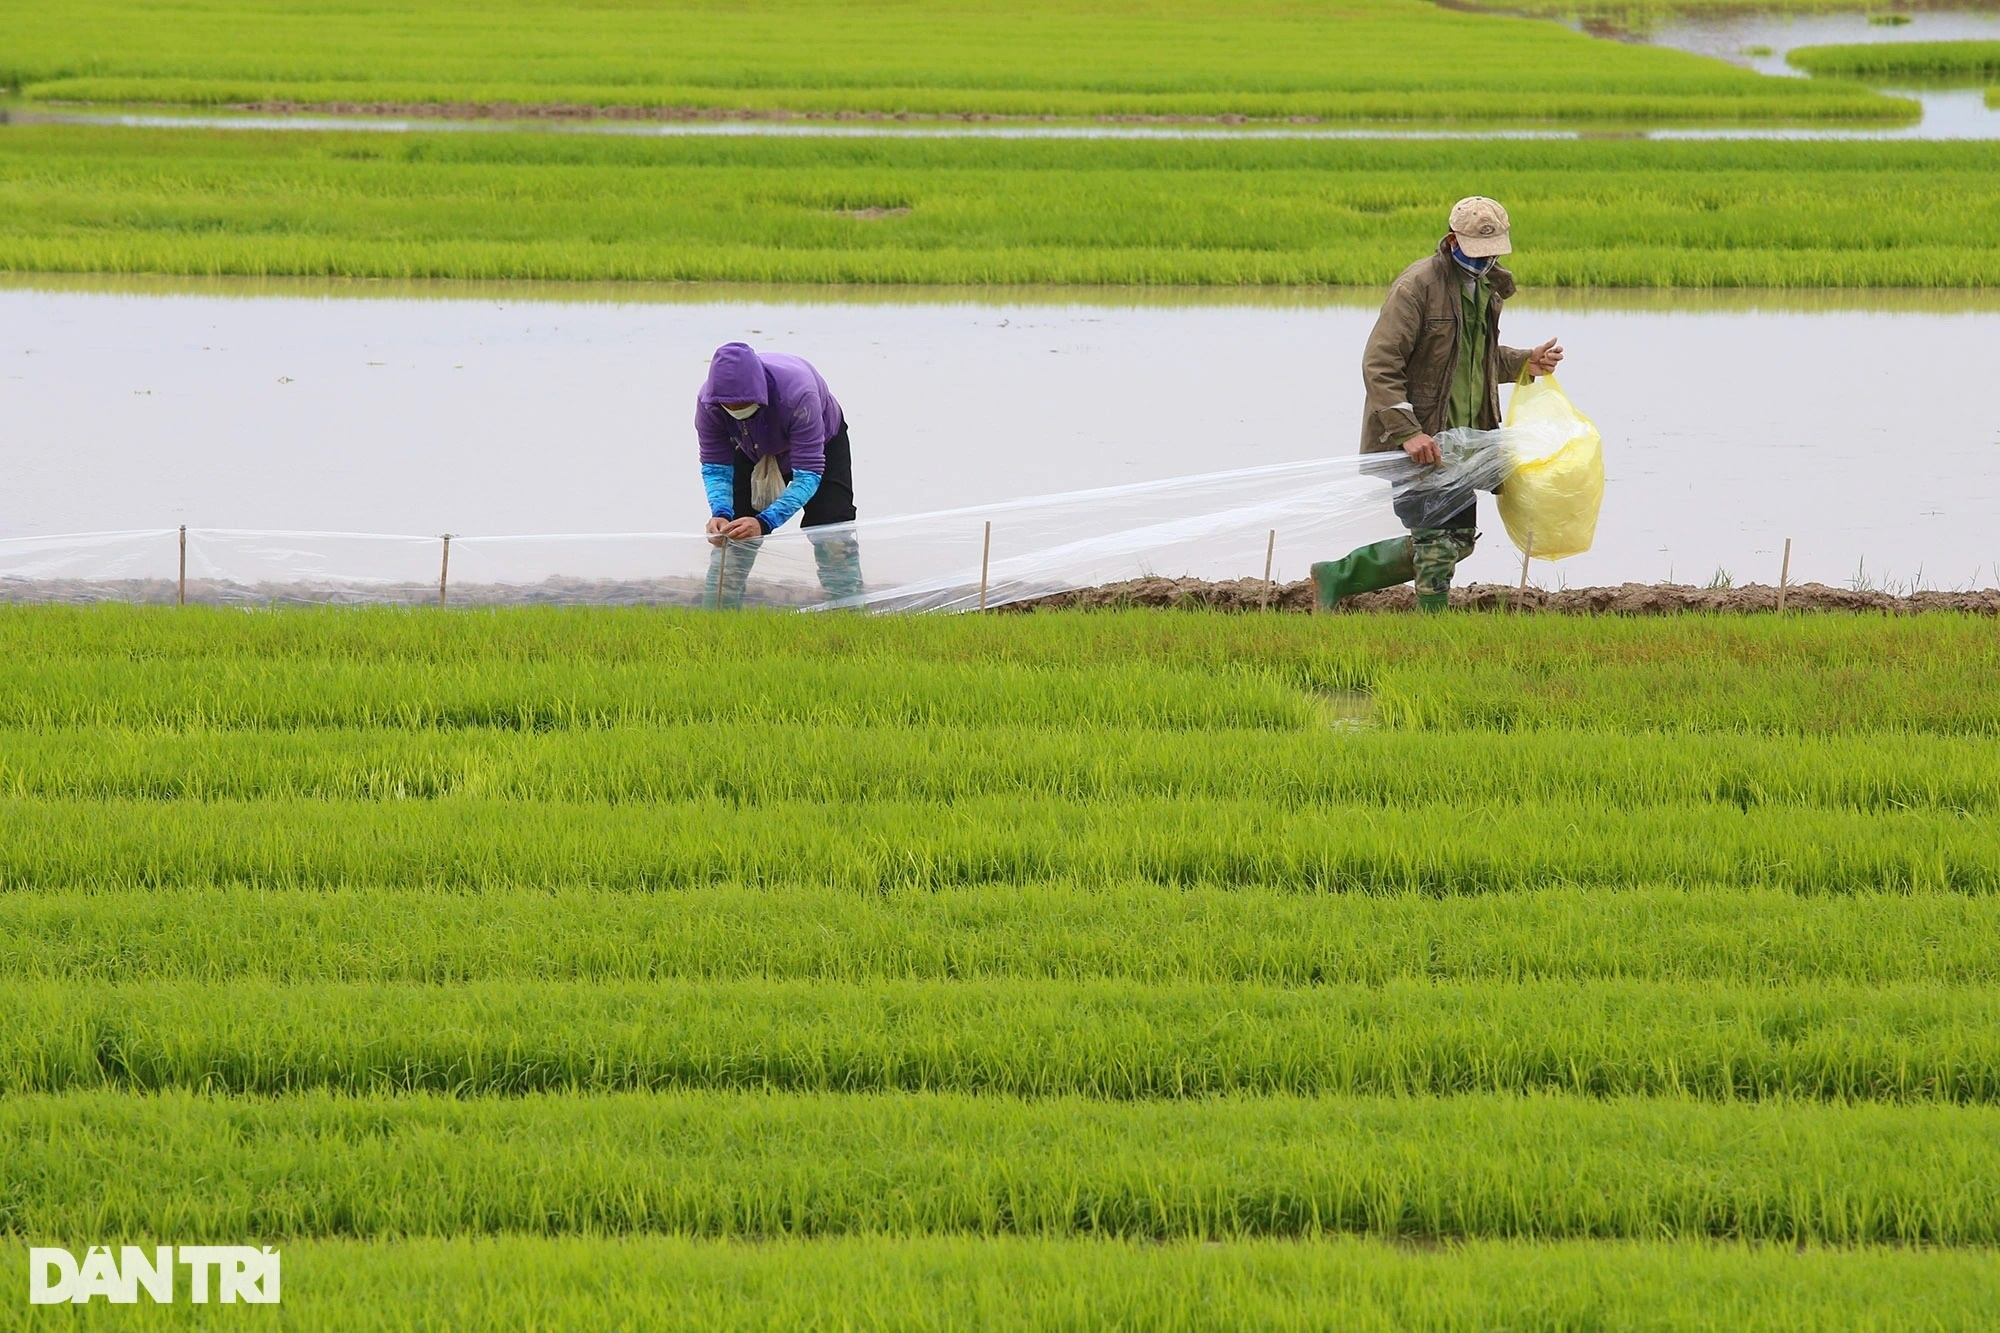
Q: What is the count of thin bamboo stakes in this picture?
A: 7